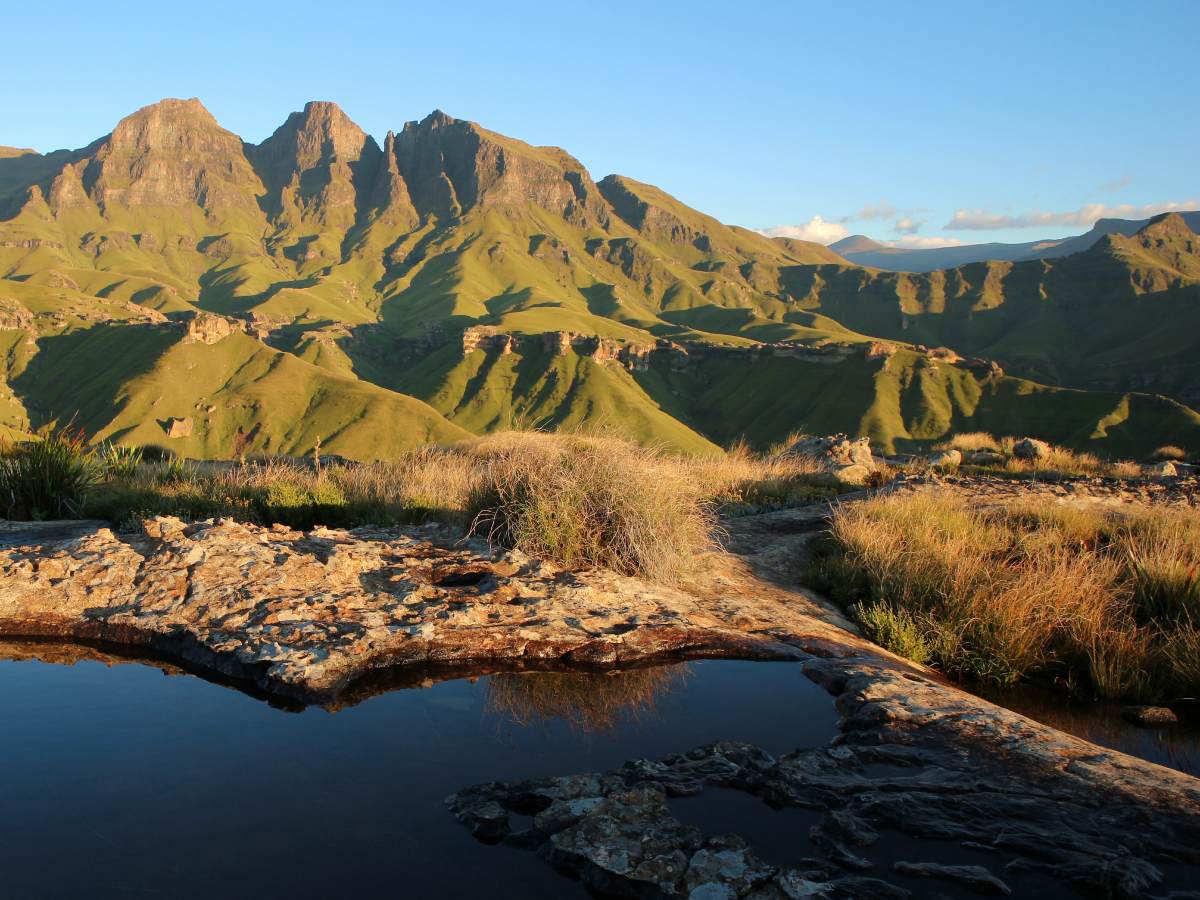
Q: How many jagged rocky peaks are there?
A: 3